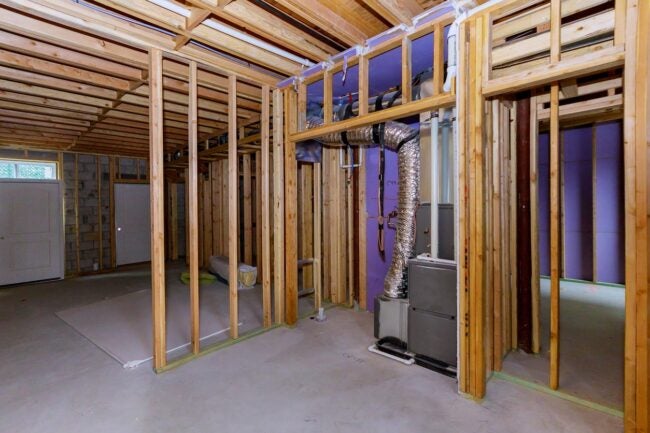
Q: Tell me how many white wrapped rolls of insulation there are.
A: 1